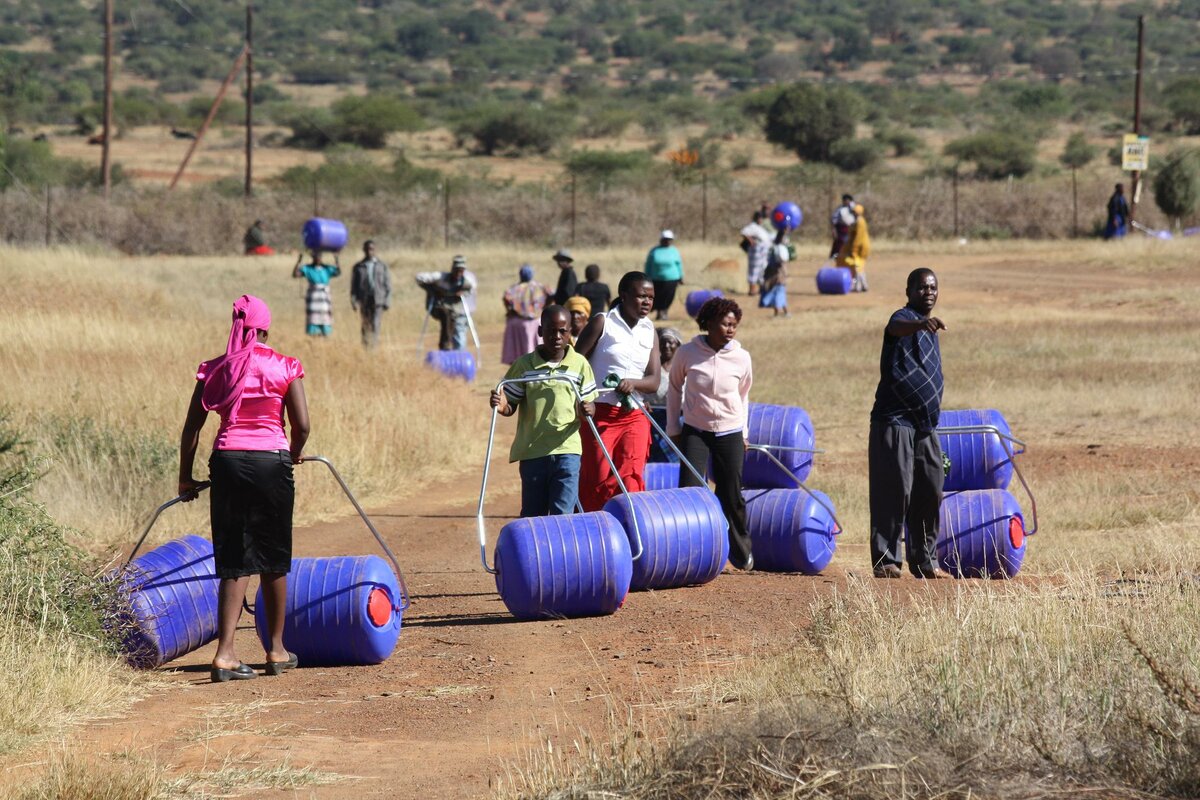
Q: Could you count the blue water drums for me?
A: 14